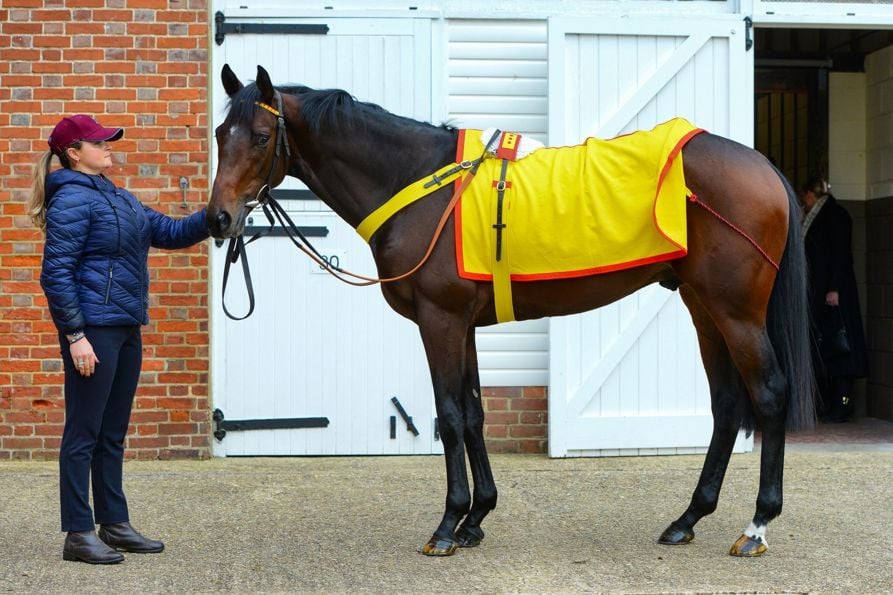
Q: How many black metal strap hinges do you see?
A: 4